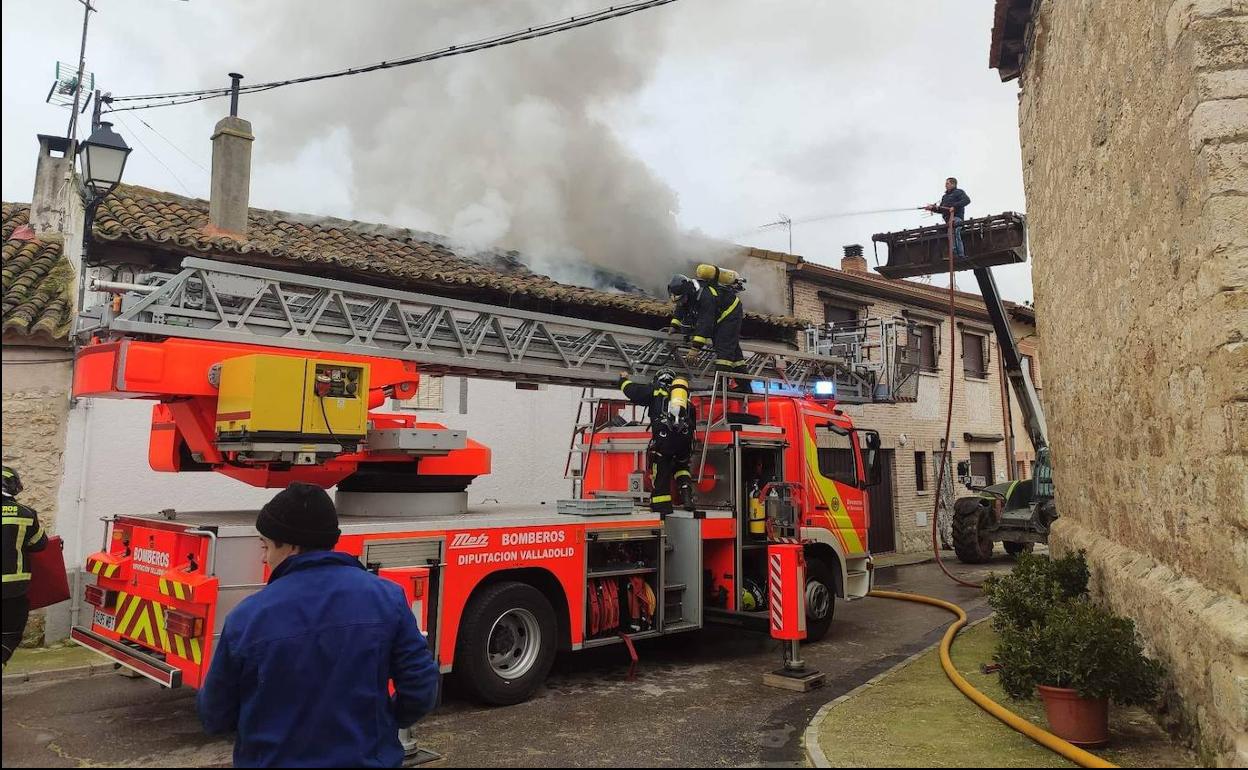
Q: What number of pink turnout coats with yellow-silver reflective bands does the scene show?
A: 0